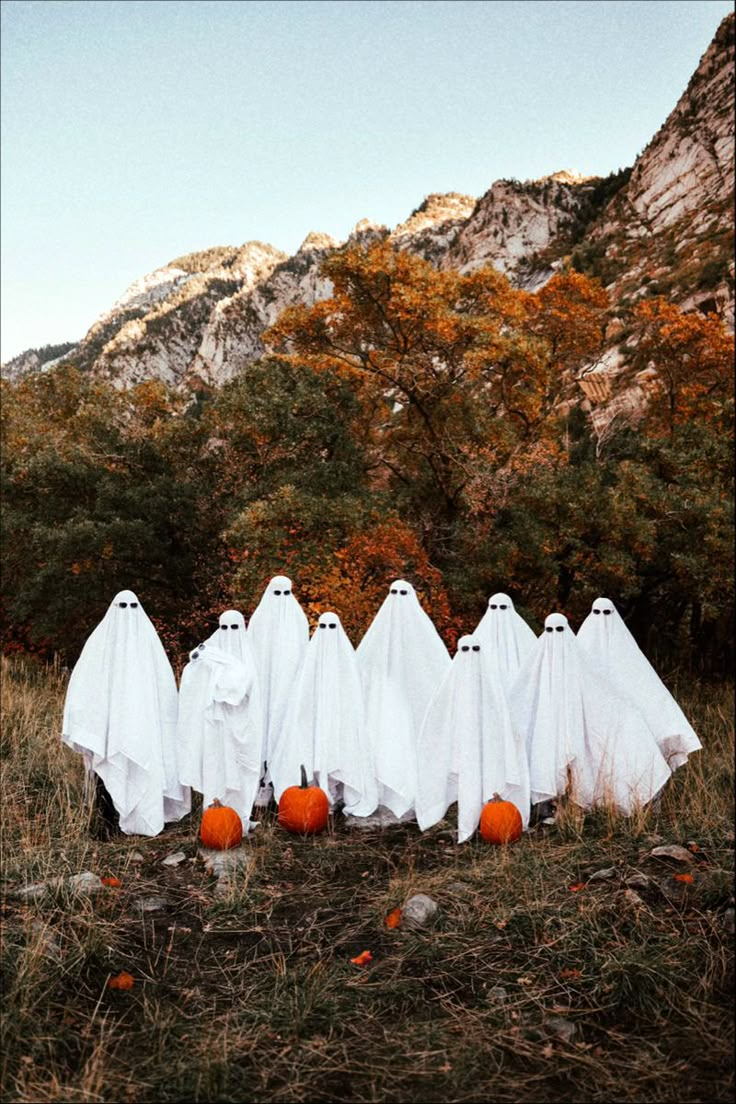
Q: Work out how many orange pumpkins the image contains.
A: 3